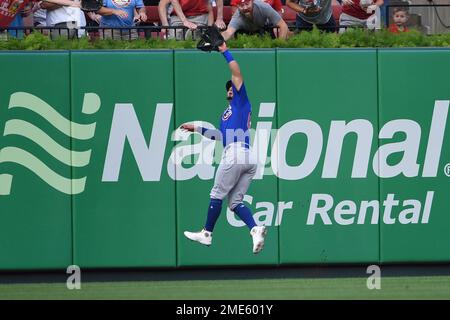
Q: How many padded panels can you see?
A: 5